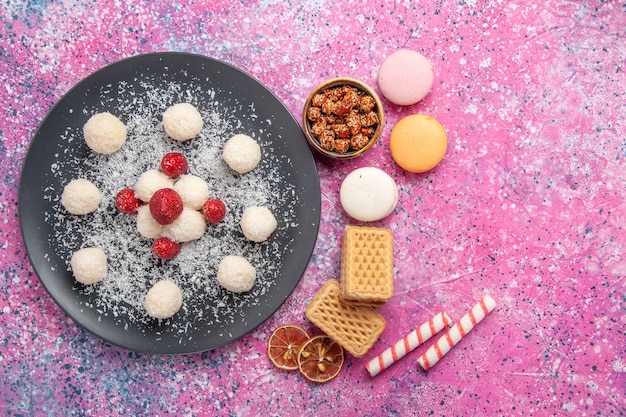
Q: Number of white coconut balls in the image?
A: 12